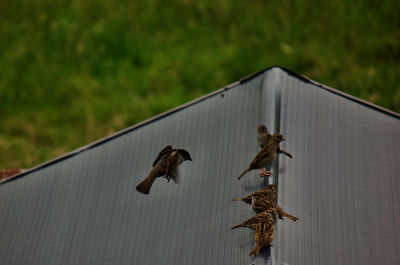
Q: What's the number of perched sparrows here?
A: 6